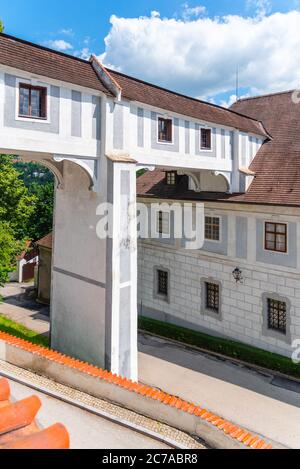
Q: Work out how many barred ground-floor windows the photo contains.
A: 3